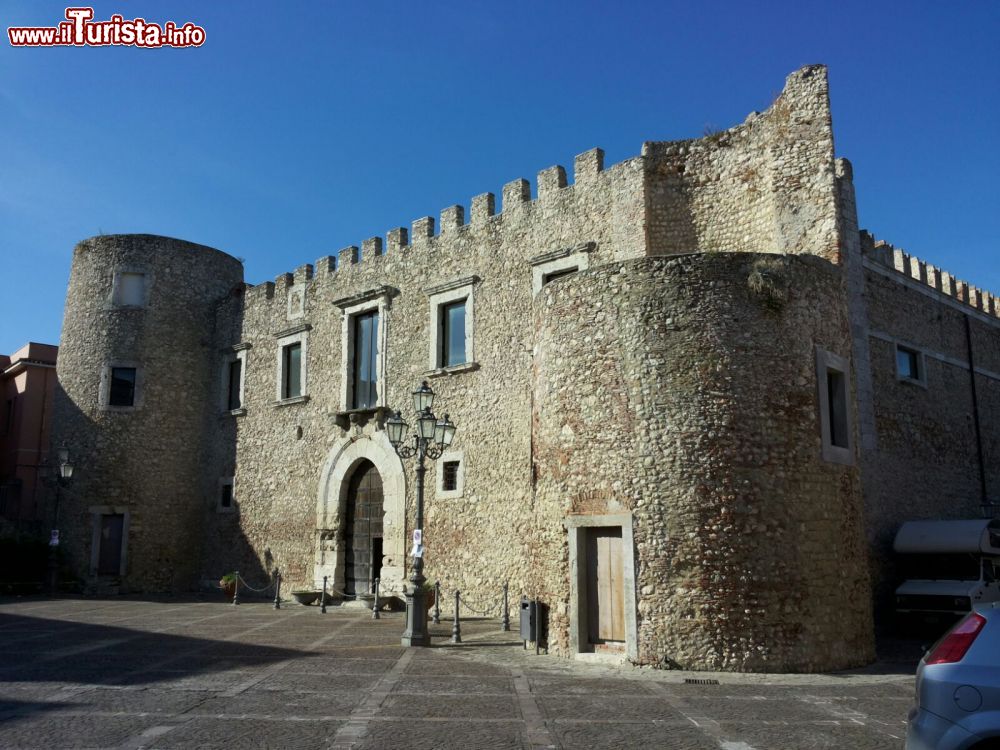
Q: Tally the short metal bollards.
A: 7